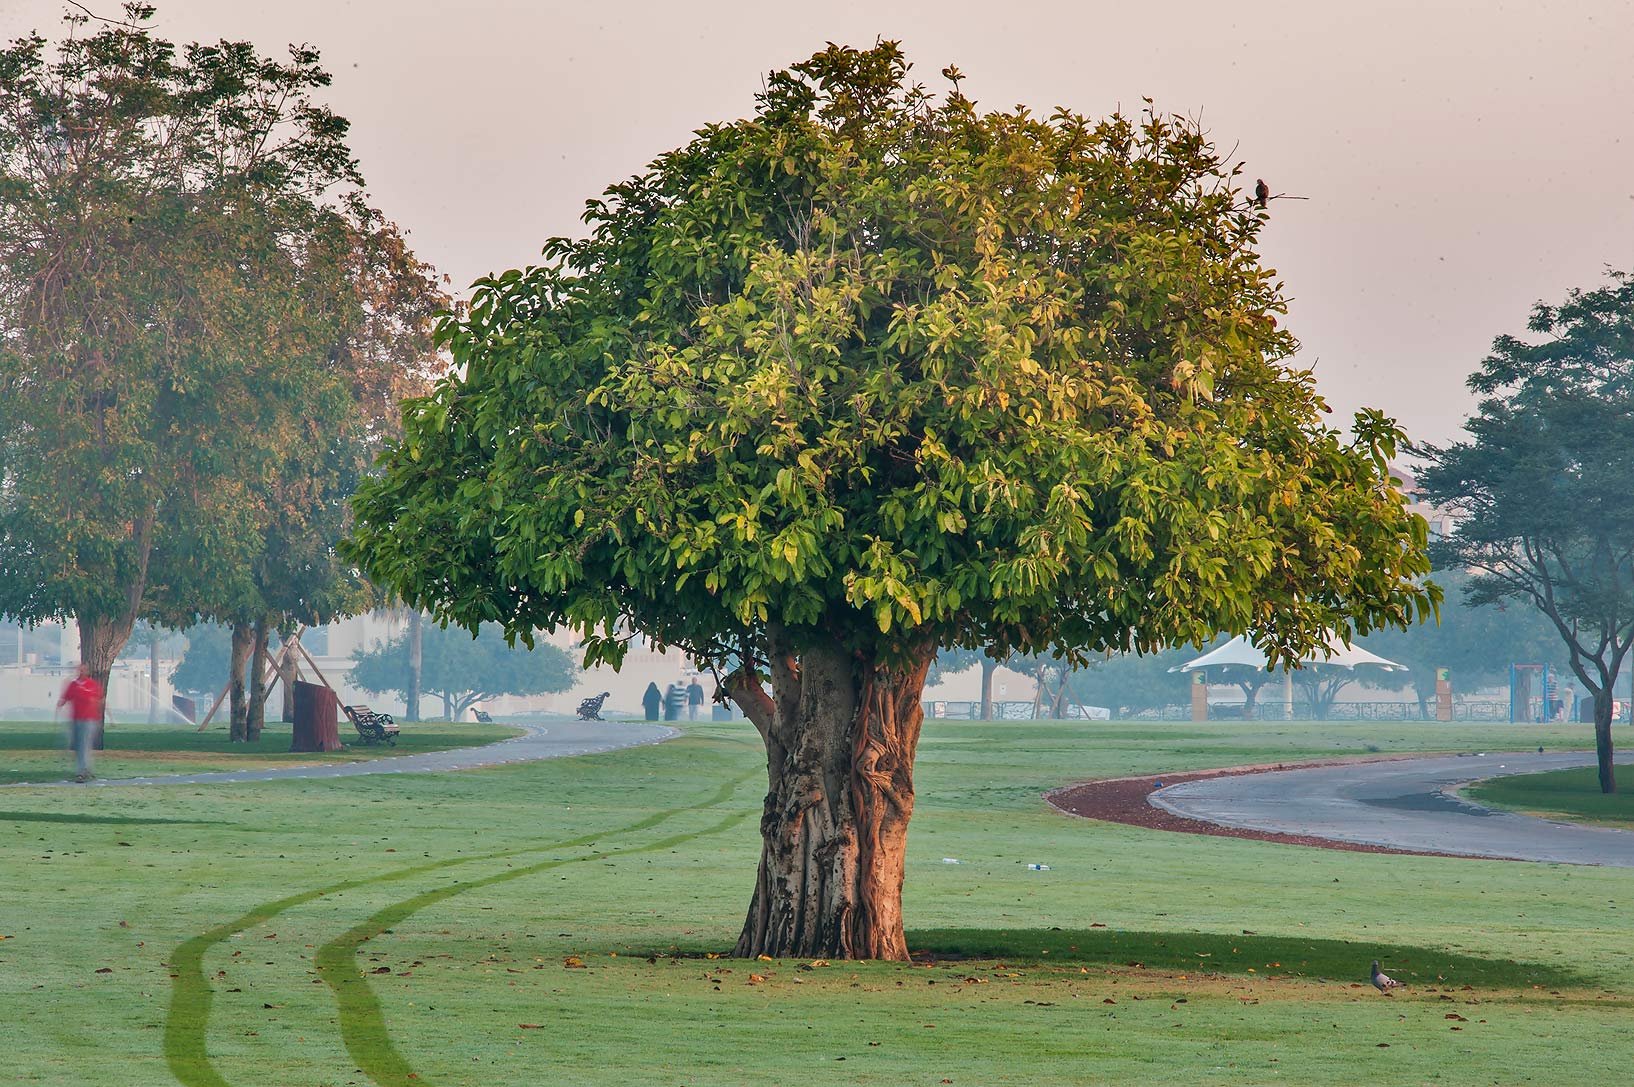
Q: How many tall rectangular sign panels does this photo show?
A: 2